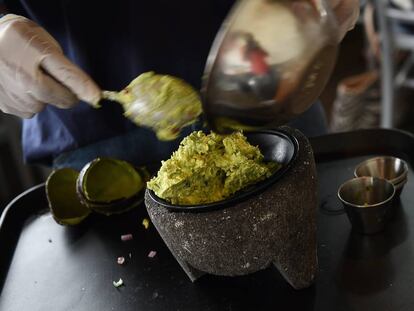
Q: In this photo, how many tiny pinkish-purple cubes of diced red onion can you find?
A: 3